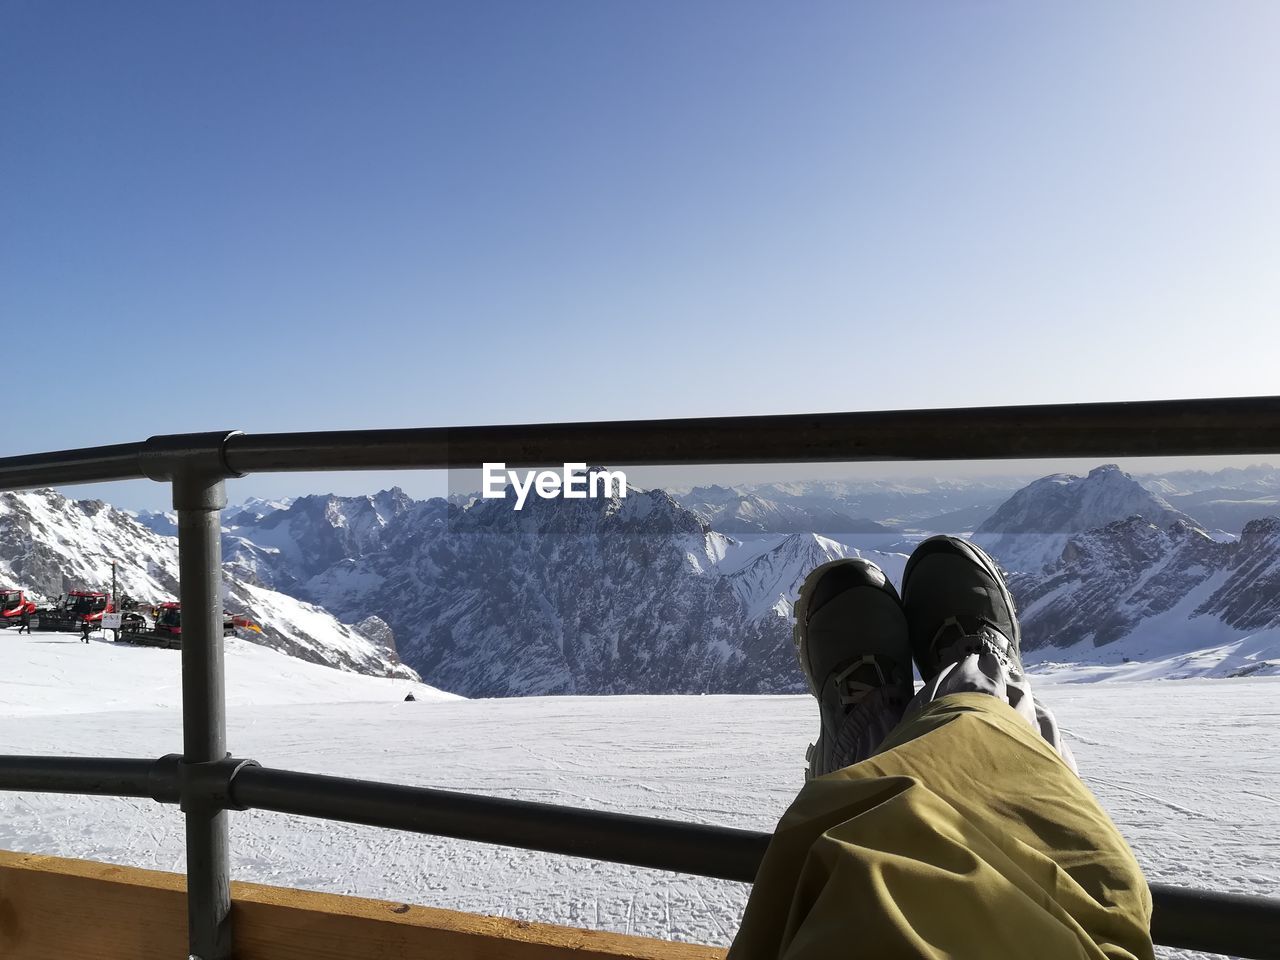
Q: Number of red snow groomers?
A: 3